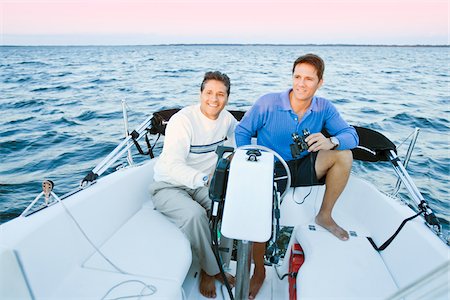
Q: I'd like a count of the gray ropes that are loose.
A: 1